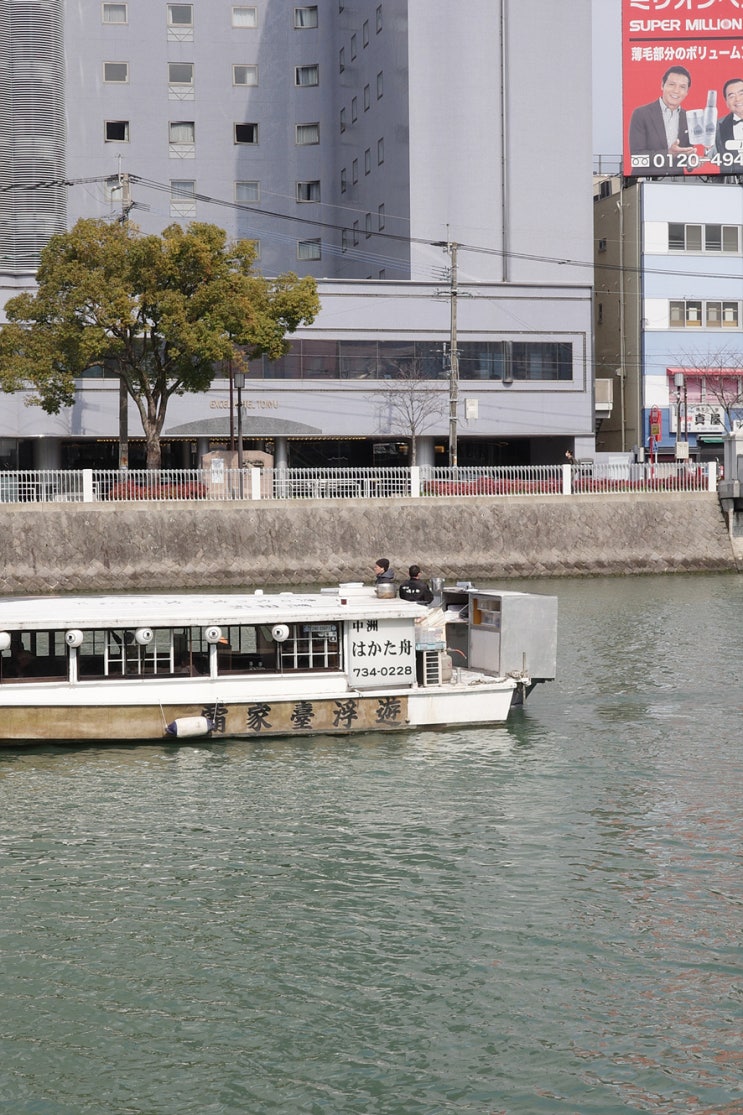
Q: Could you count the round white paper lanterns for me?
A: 5